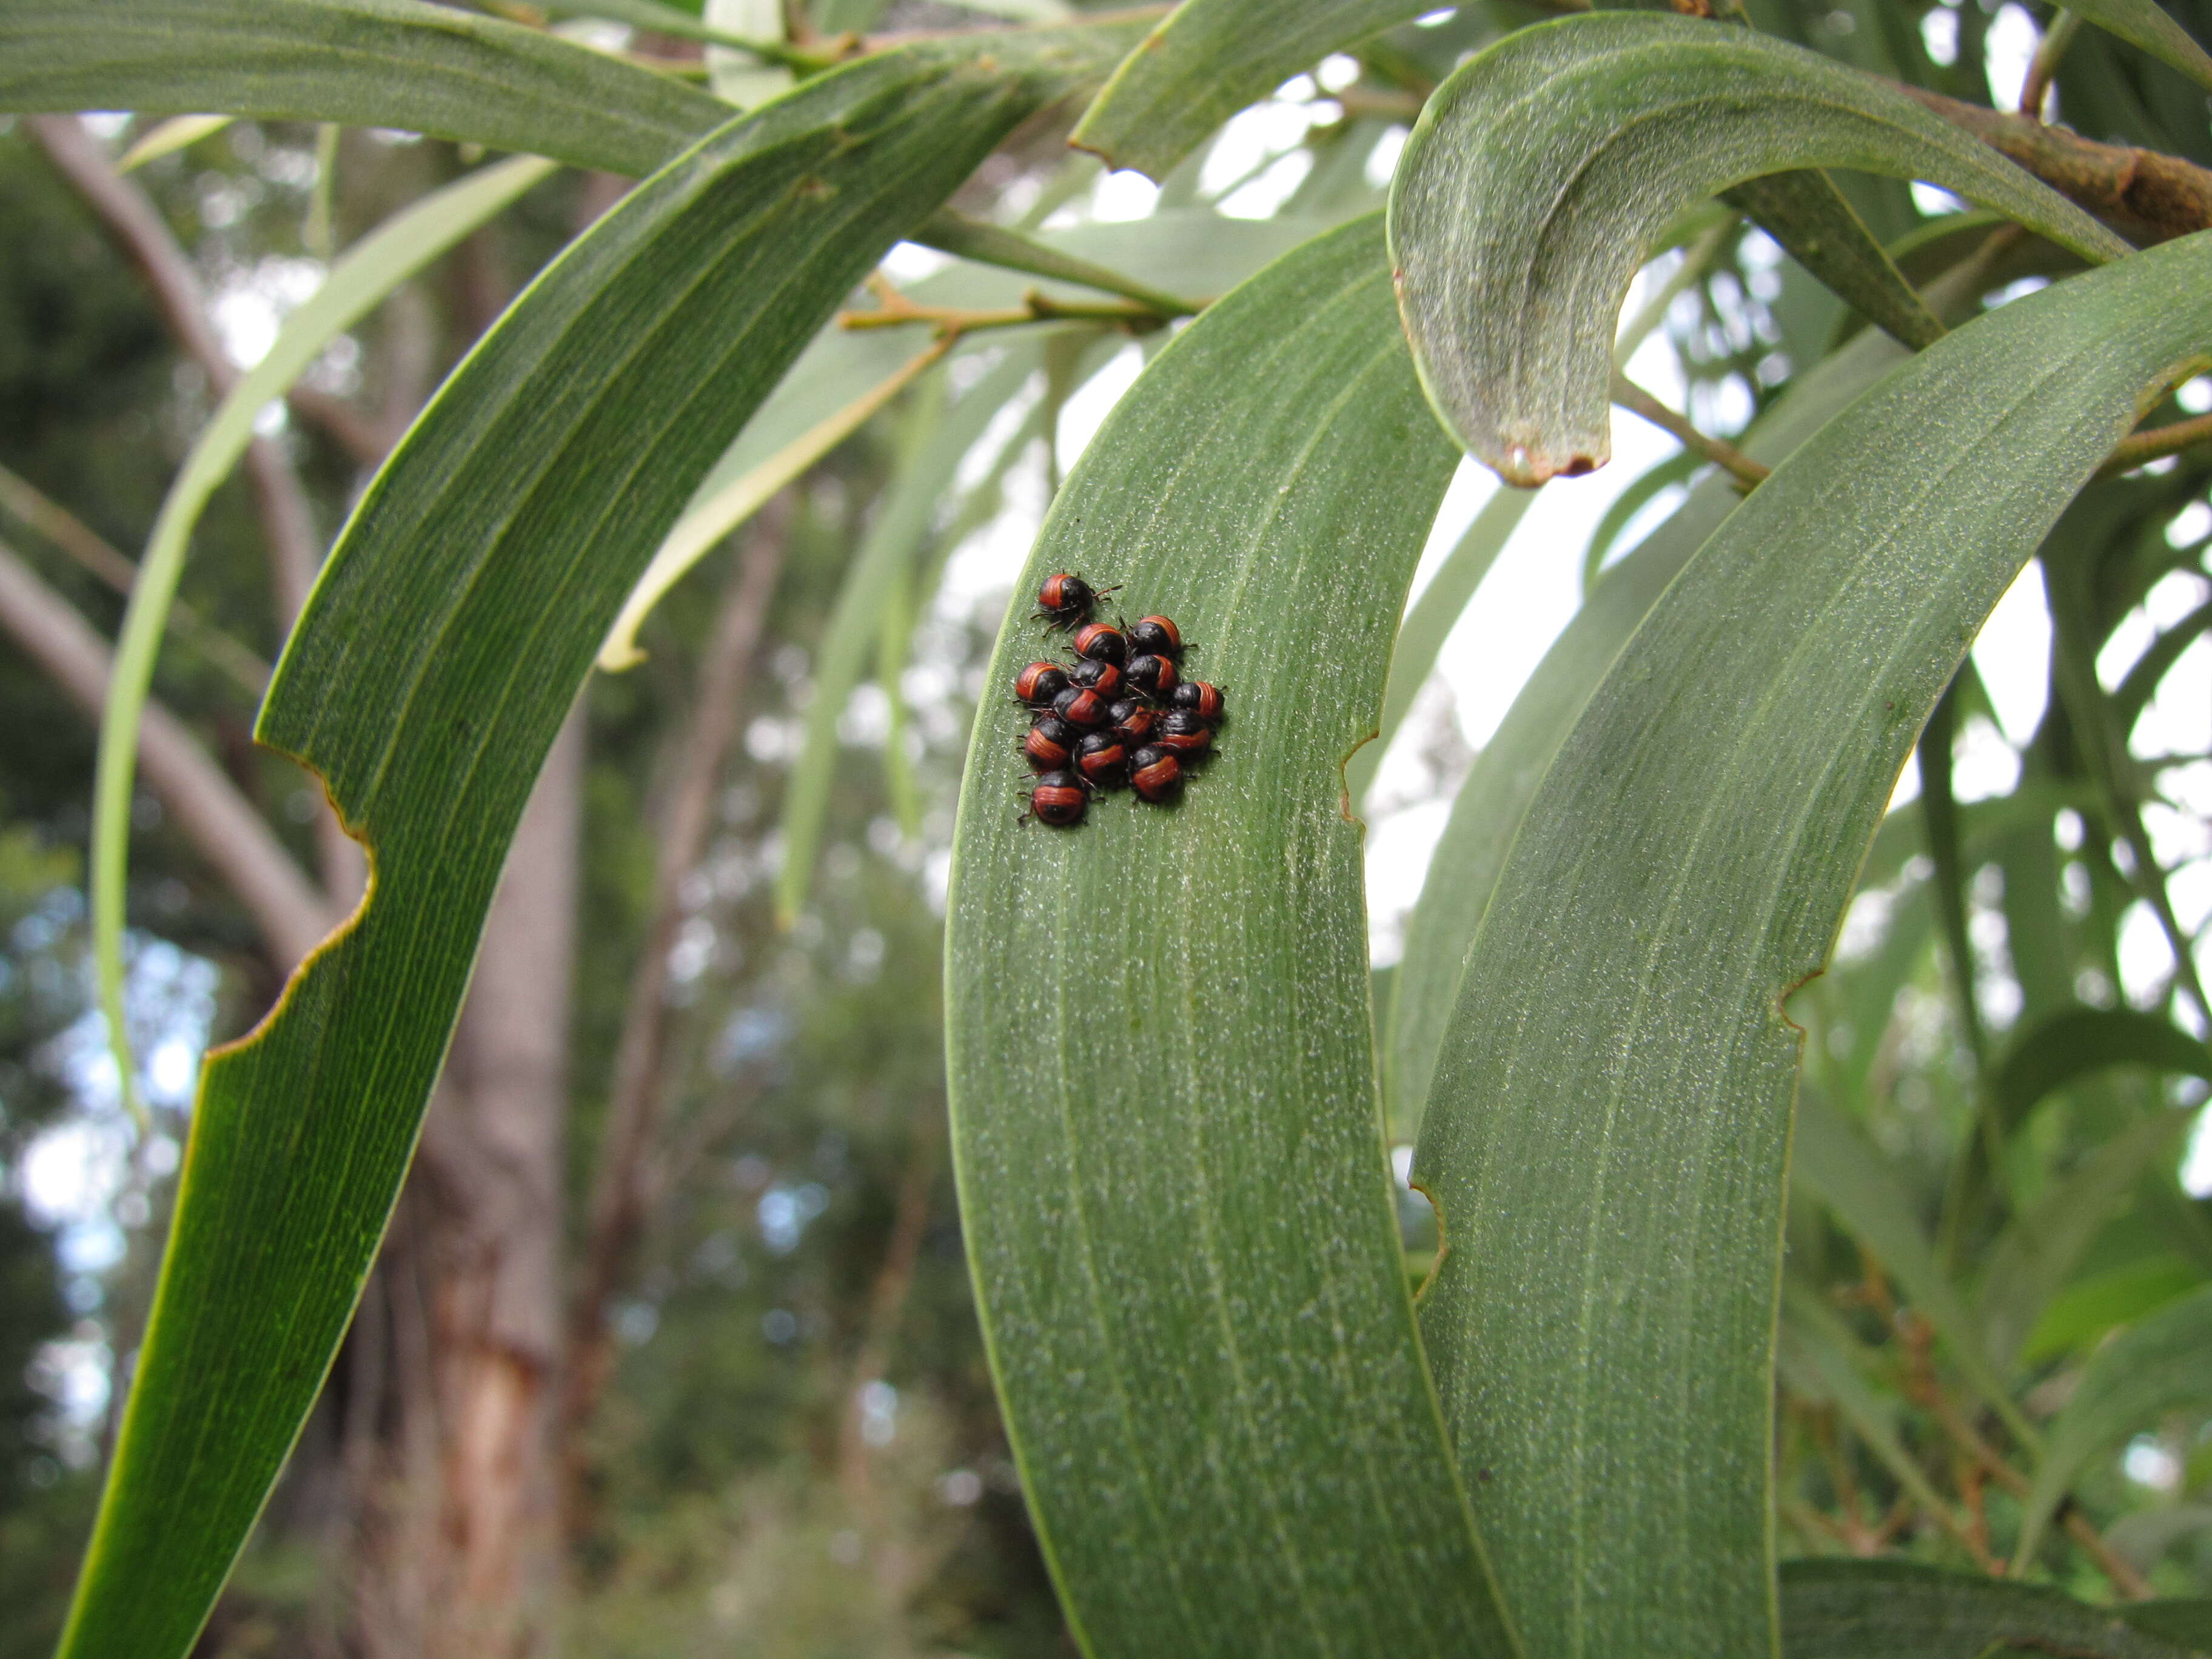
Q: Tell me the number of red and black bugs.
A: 14